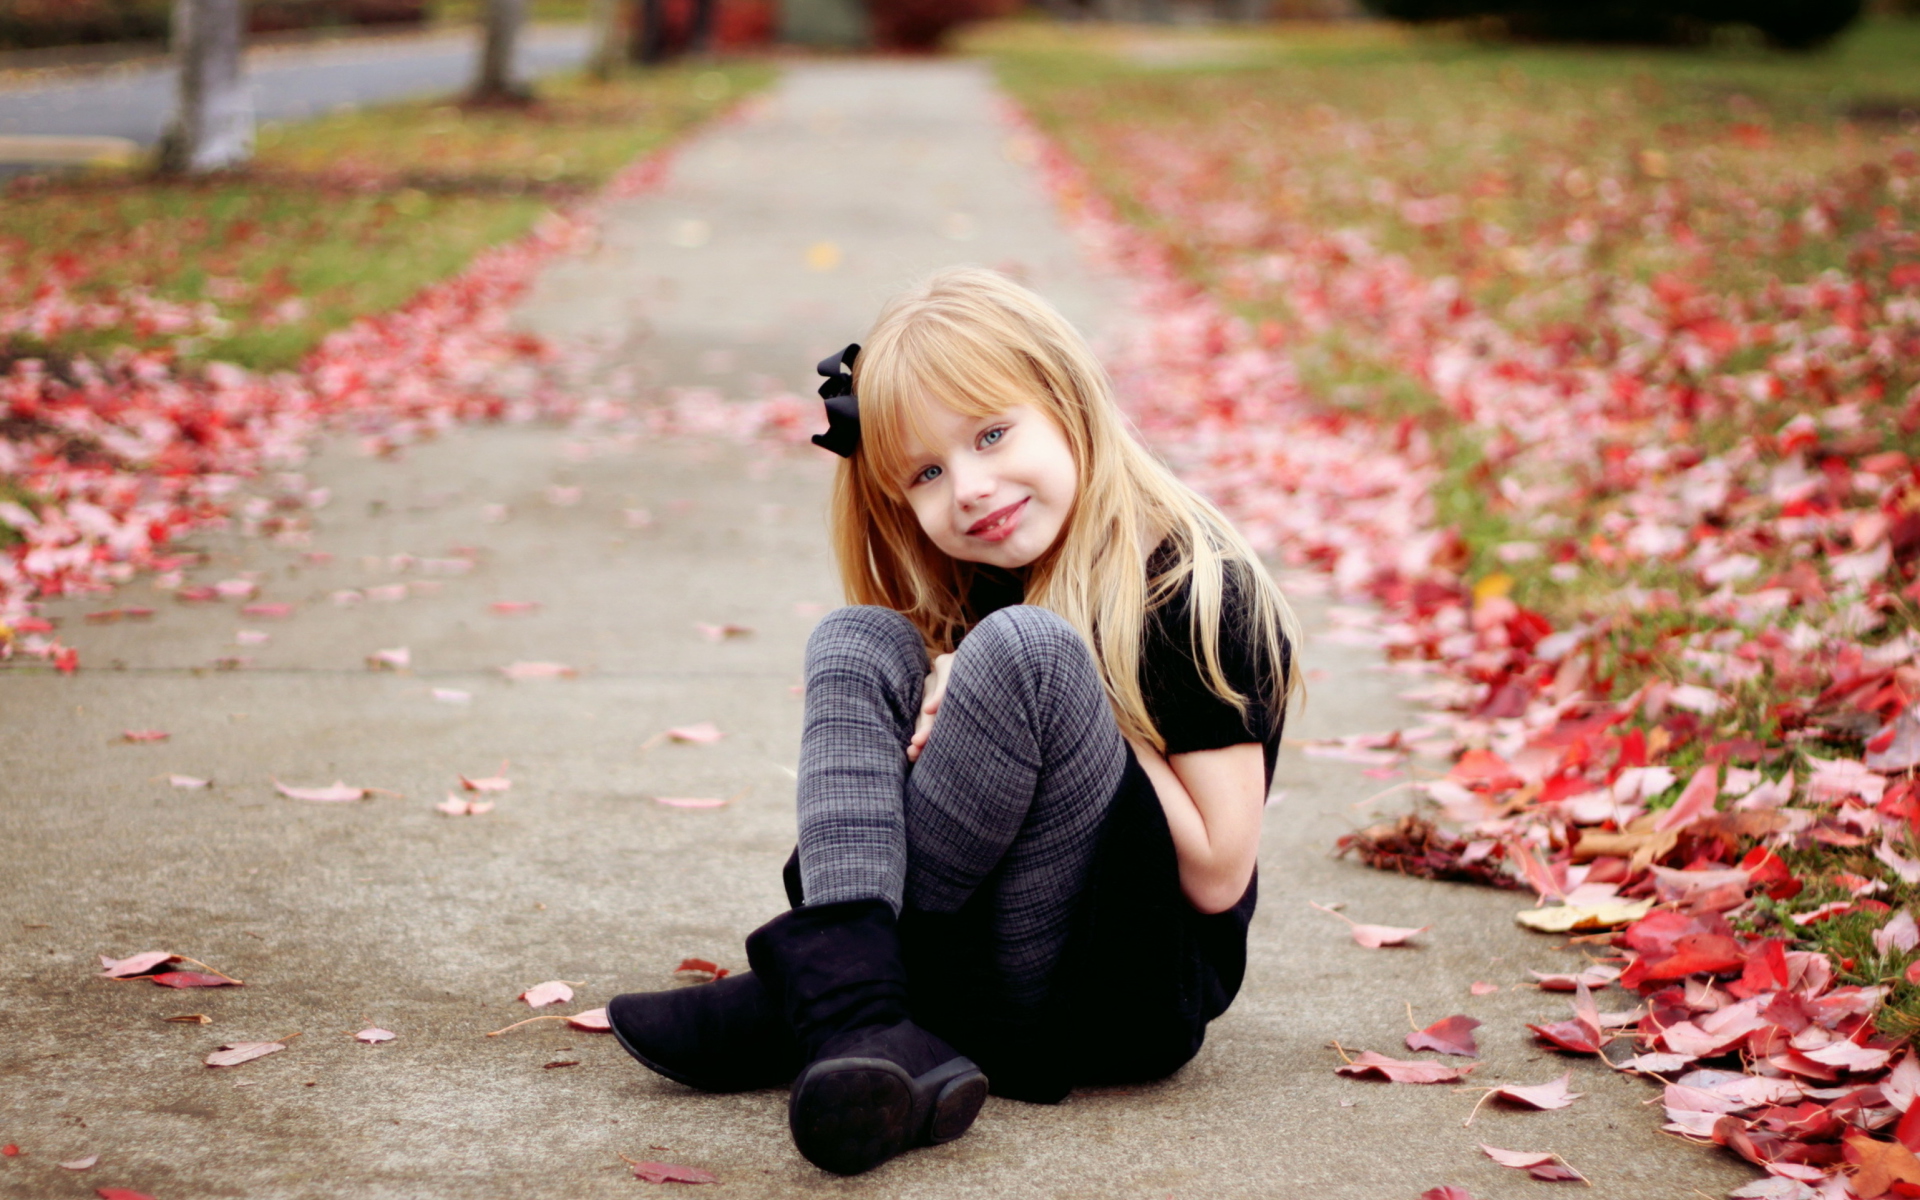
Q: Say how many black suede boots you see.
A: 2